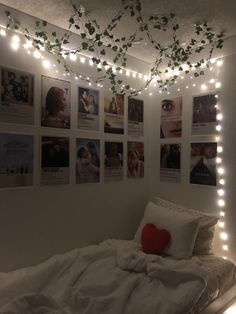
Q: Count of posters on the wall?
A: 14